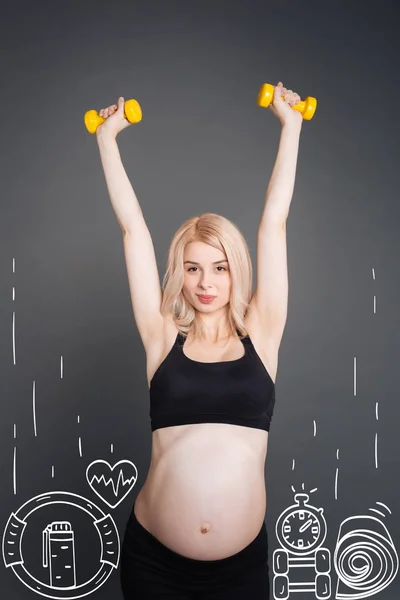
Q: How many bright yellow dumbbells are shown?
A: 2